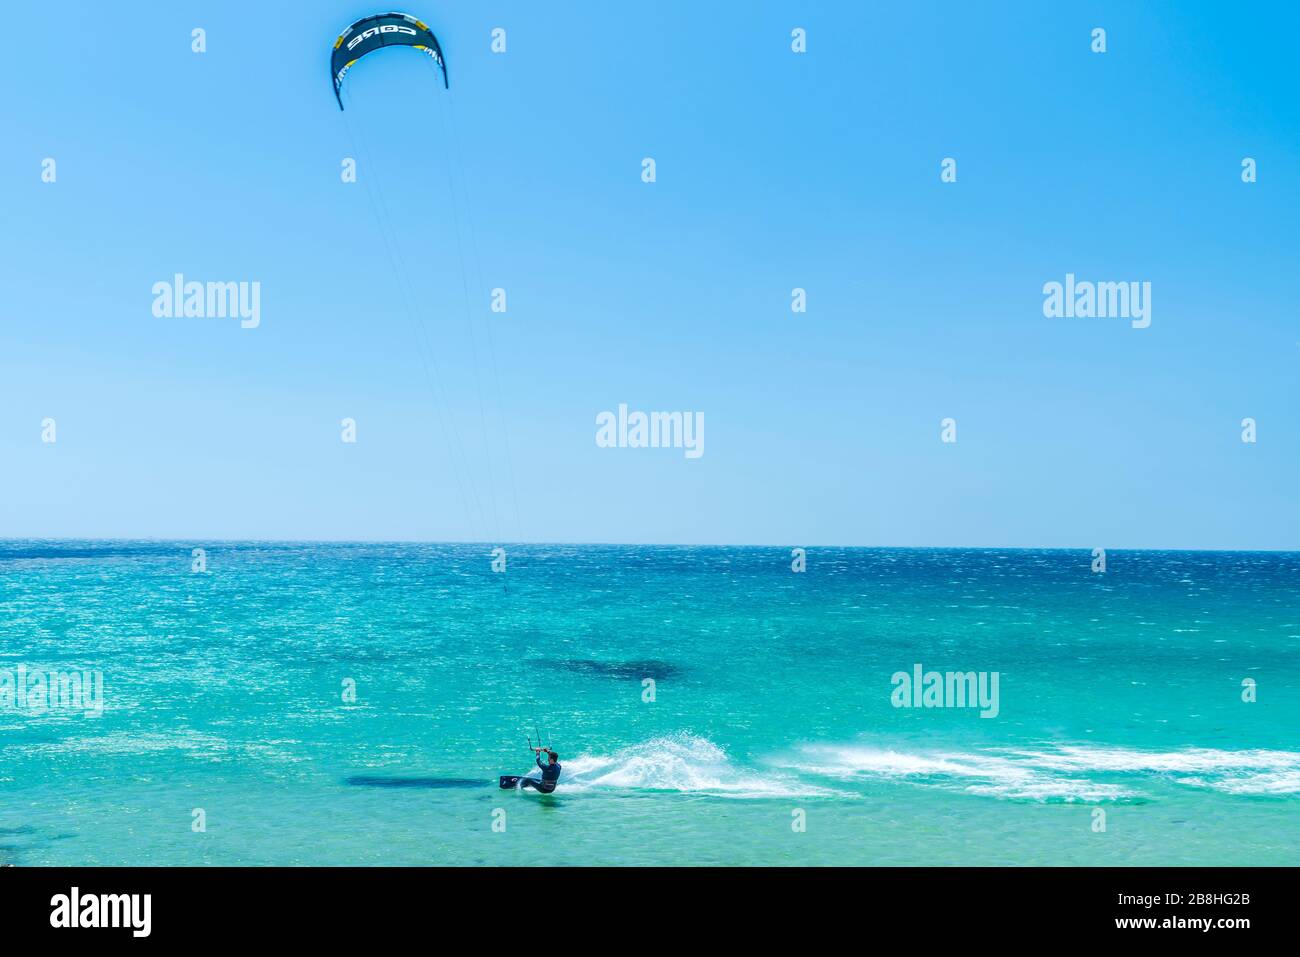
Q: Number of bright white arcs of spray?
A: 1